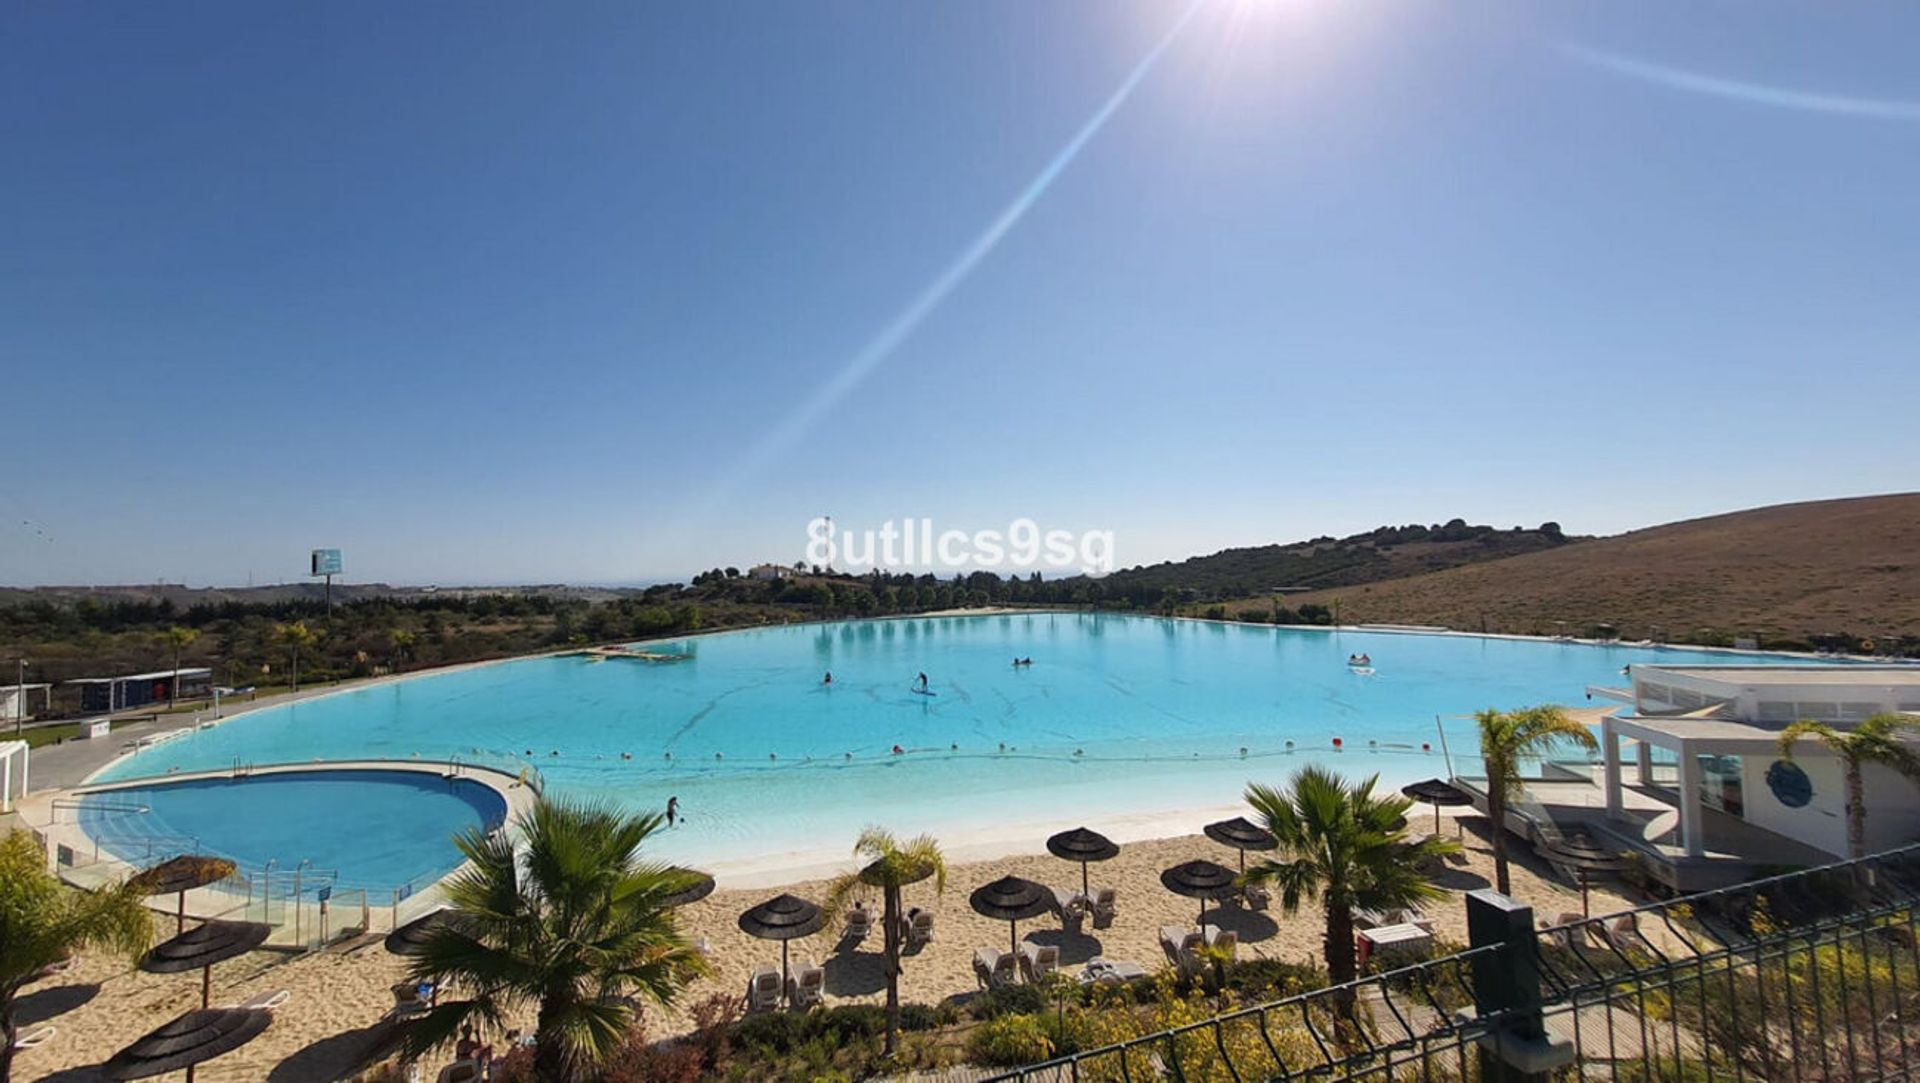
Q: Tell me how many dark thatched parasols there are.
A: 14